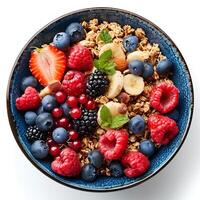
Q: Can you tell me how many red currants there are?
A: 11